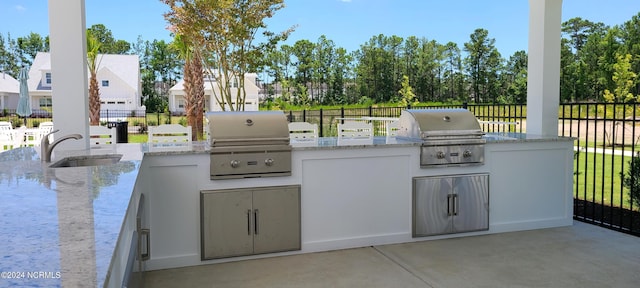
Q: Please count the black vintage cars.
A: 0